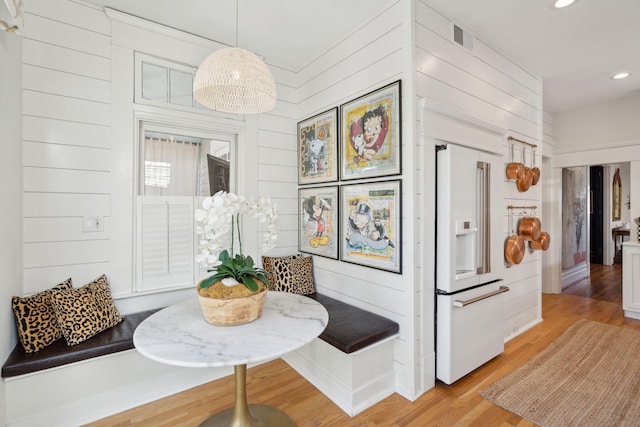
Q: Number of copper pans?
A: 6